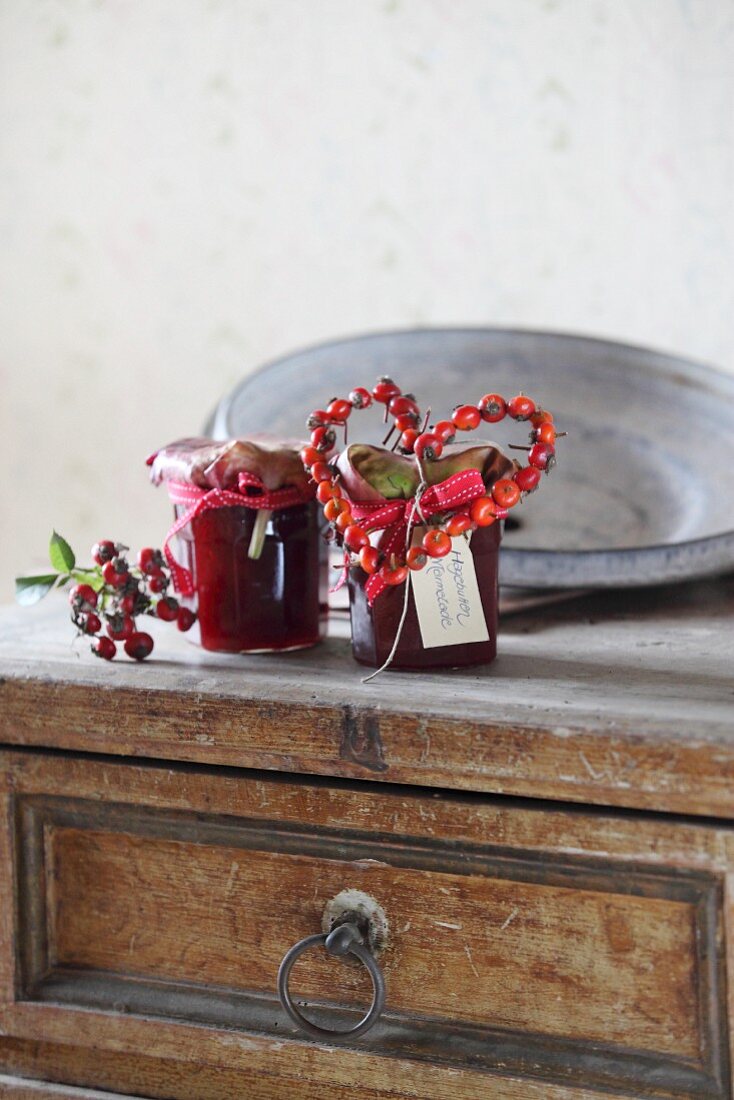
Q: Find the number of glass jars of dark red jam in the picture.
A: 2